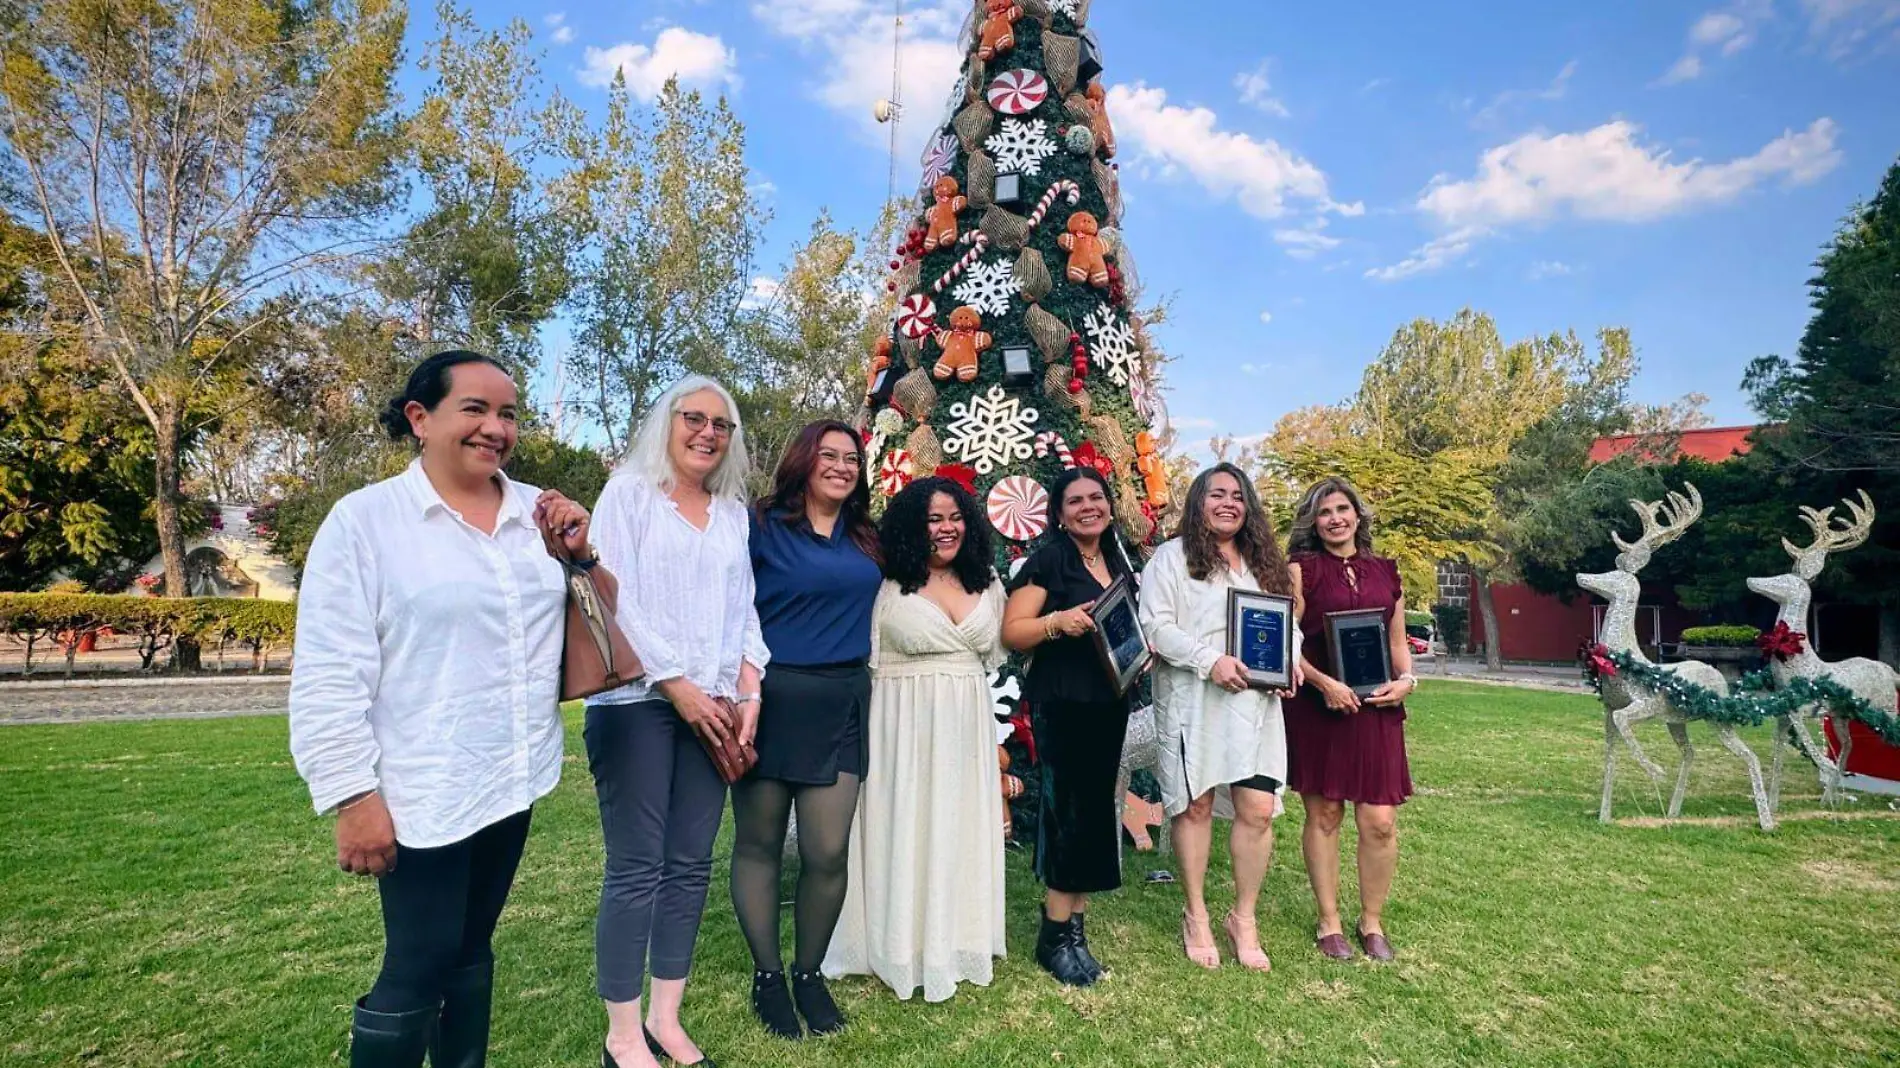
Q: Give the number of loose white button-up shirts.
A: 1